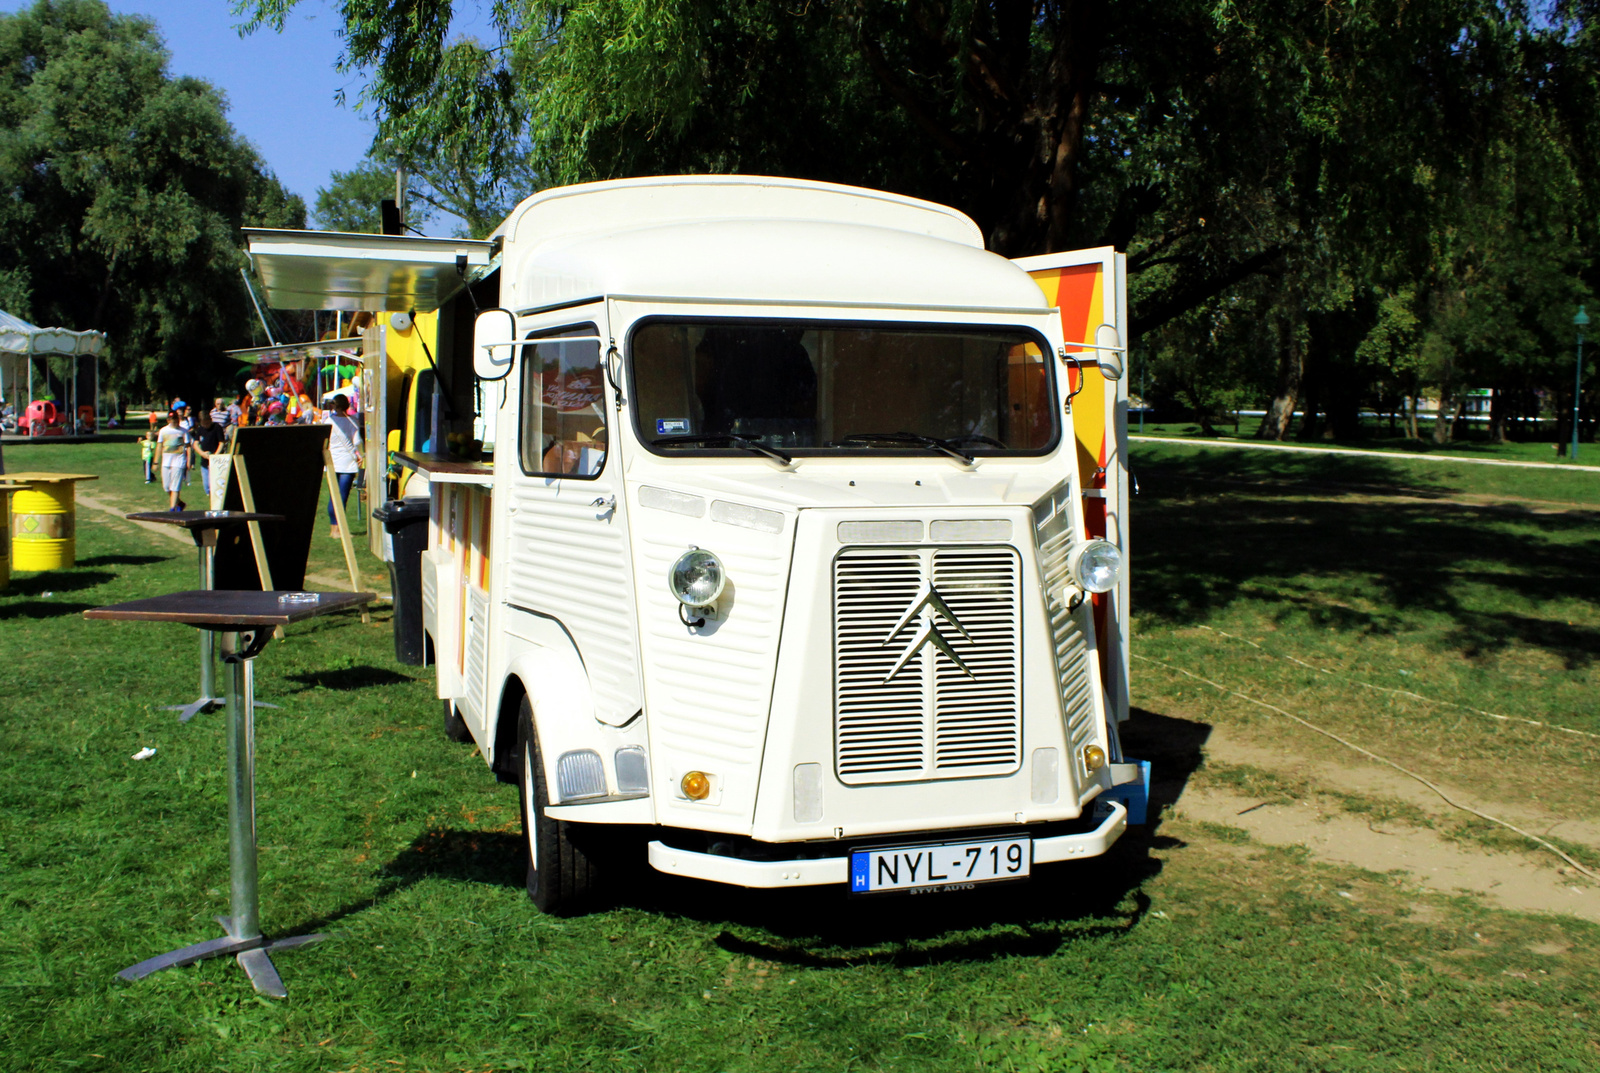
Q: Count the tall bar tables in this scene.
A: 2